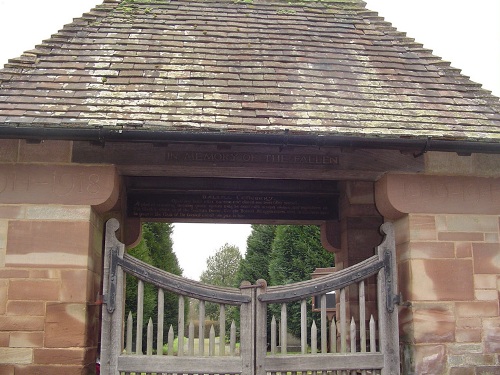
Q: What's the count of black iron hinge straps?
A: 2